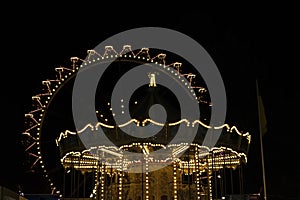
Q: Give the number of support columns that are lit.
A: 7